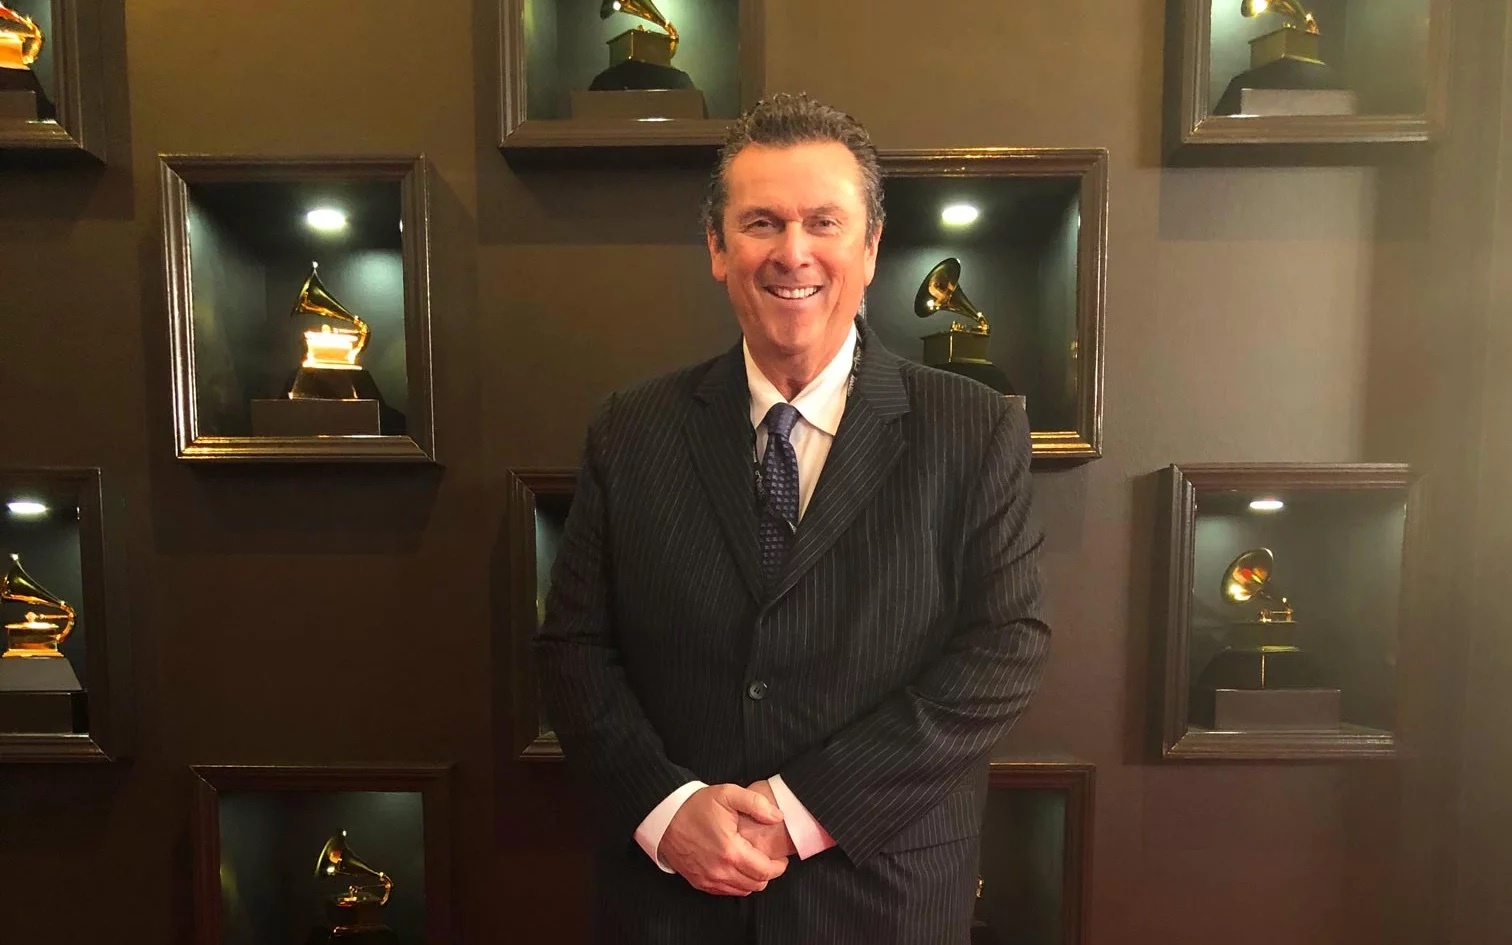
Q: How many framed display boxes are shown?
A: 10